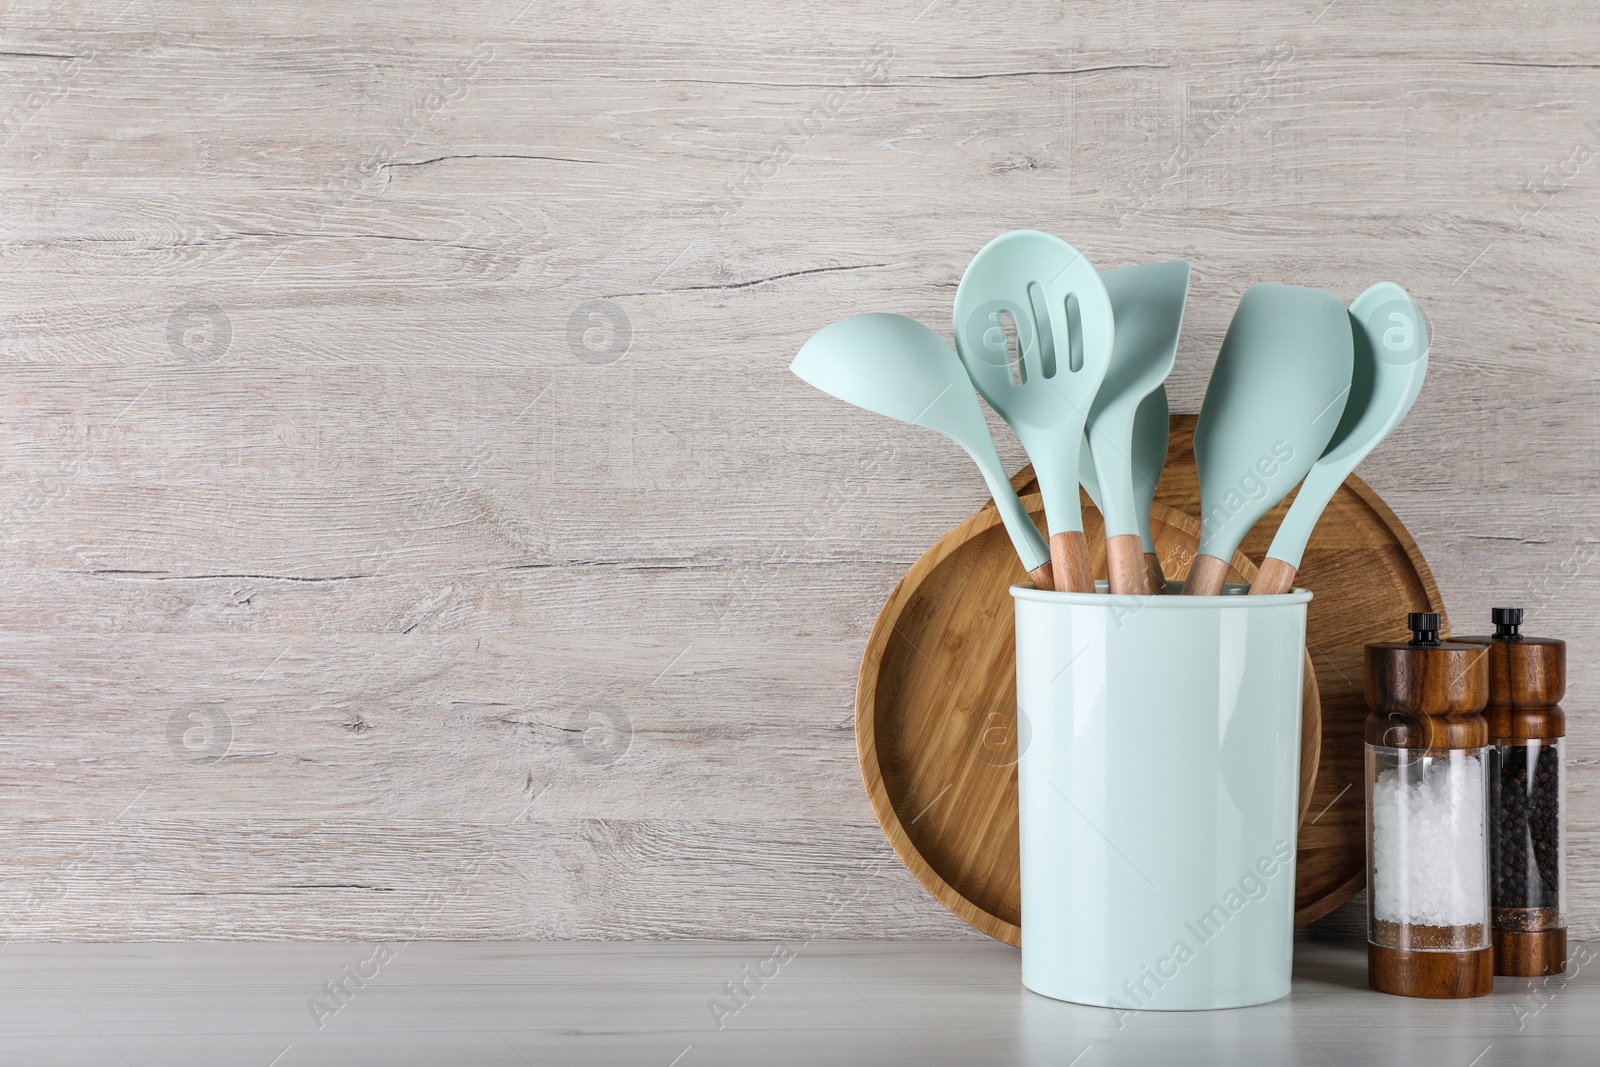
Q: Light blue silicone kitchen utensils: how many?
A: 6